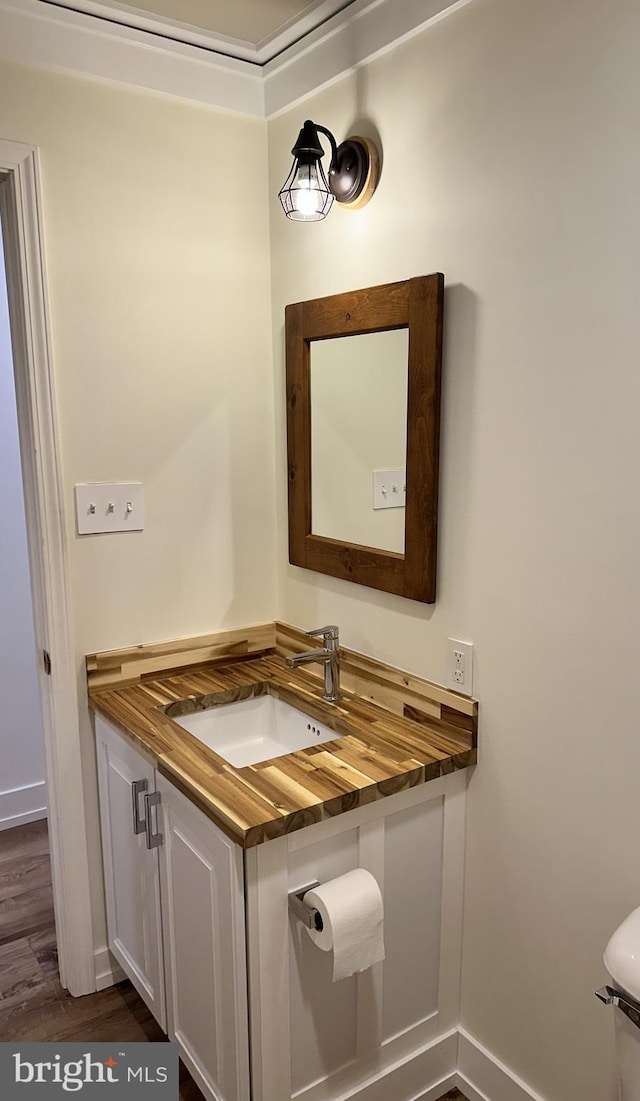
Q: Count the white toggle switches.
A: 3